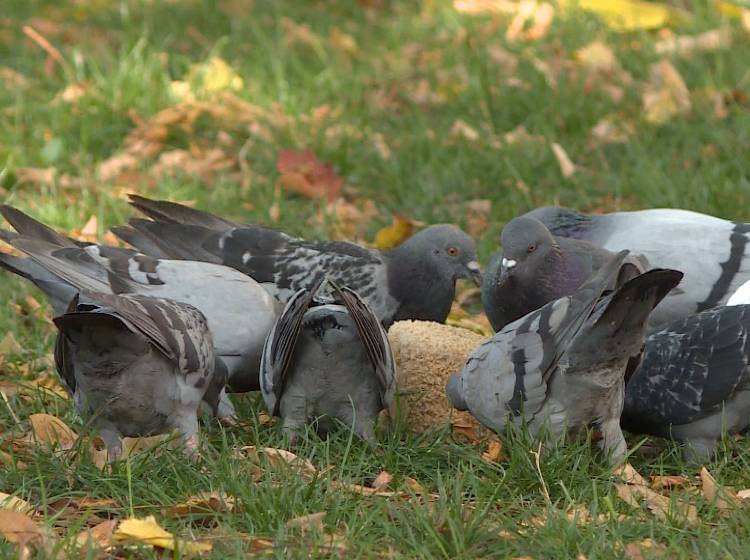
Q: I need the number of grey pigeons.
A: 8